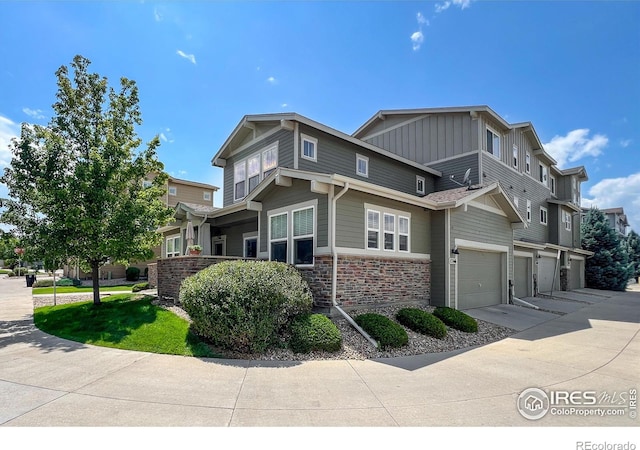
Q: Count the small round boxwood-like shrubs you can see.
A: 4